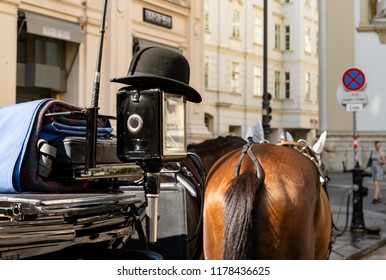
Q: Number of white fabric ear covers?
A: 4